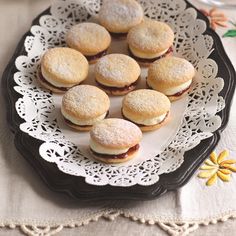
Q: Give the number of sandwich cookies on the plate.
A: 9